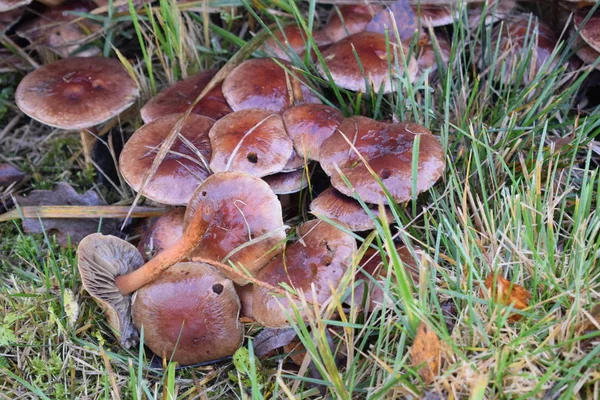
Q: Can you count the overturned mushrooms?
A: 1